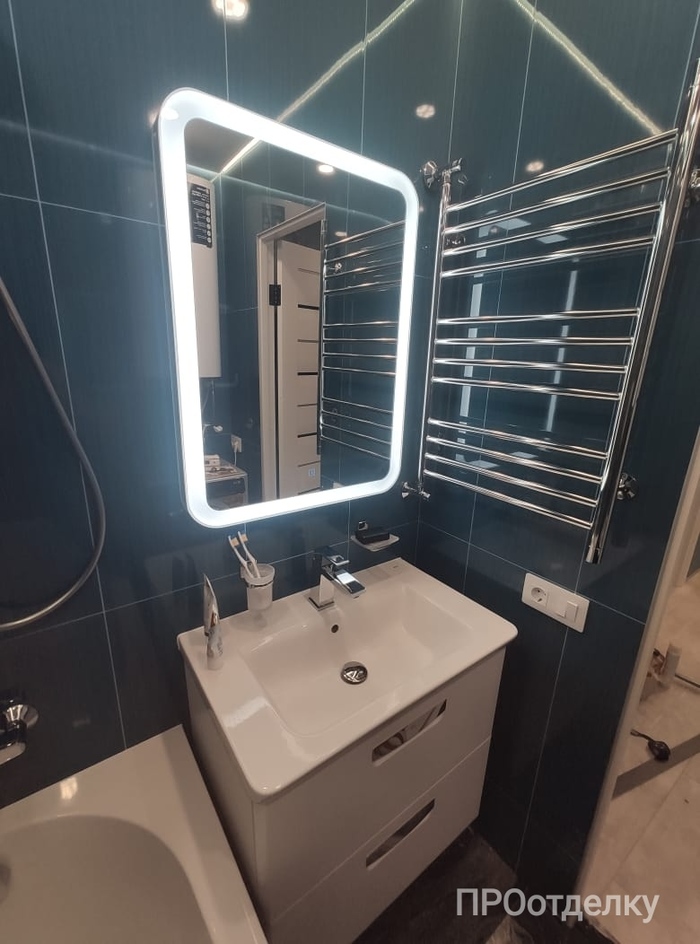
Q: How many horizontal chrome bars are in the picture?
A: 12